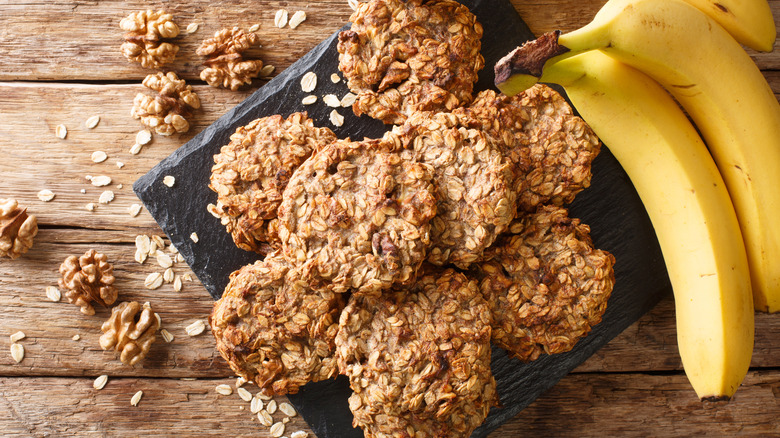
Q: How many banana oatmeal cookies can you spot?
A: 8